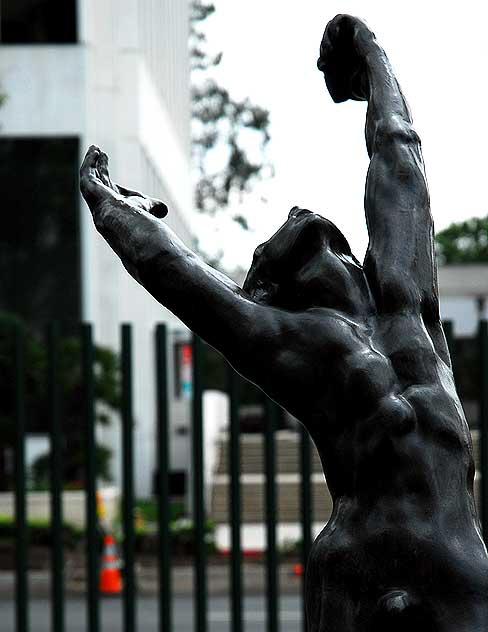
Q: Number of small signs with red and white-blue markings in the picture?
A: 1